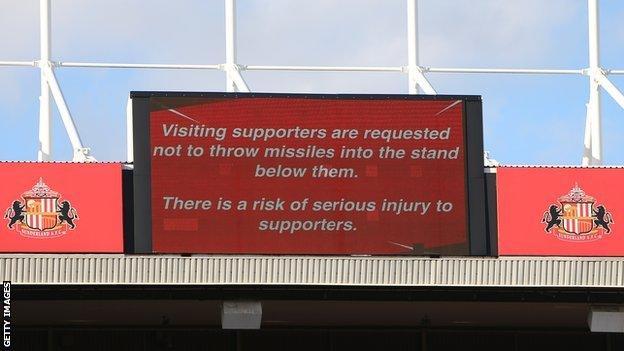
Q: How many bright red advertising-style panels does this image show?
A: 2